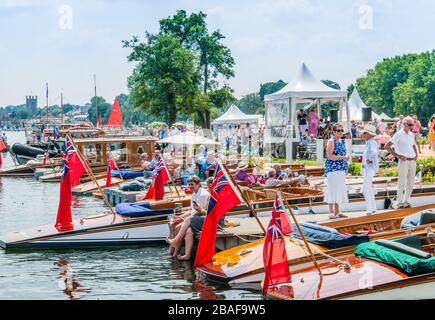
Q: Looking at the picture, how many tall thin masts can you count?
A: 3